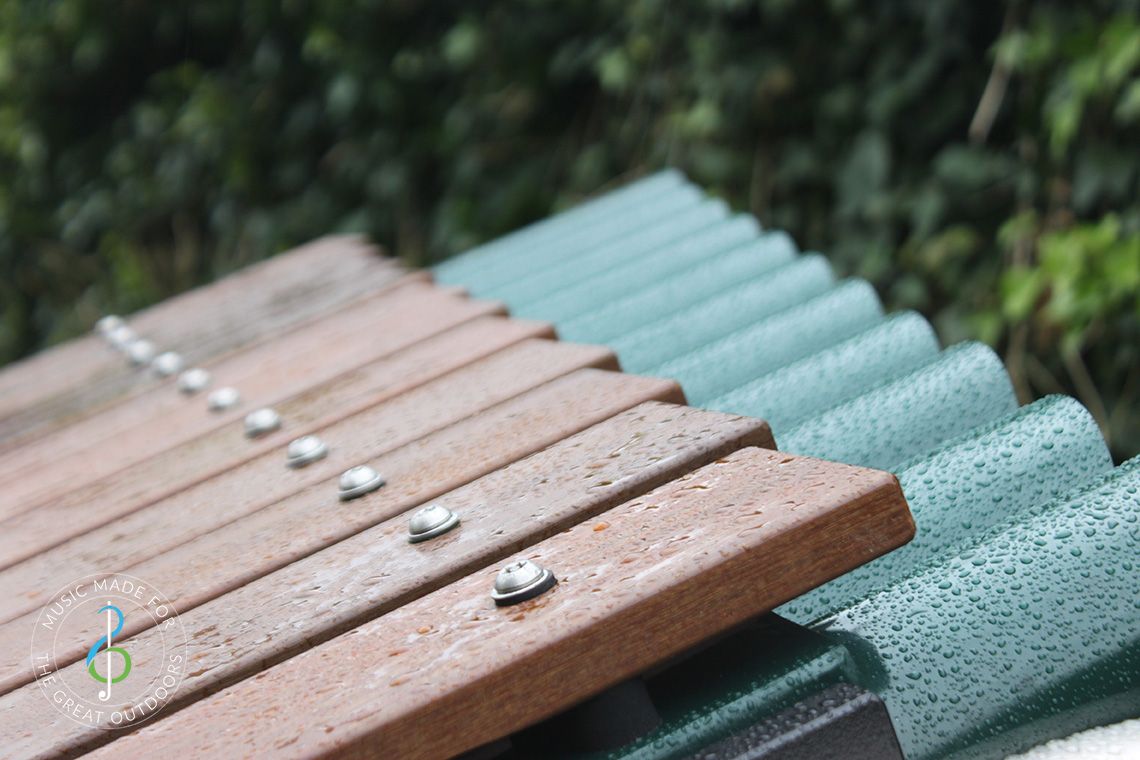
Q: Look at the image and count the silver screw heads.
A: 11